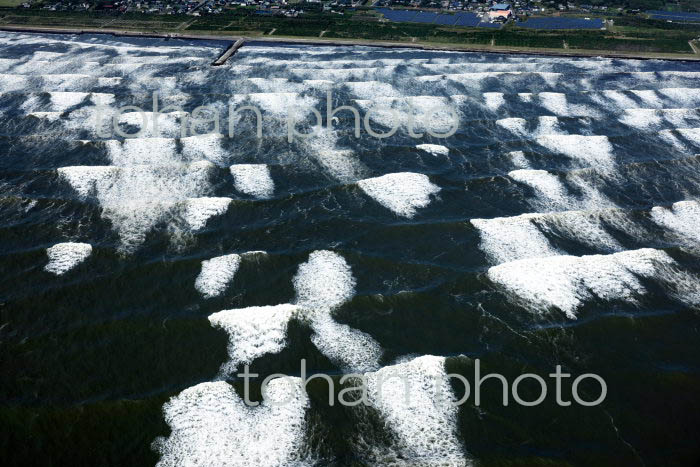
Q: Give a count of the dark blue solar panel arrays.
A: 3